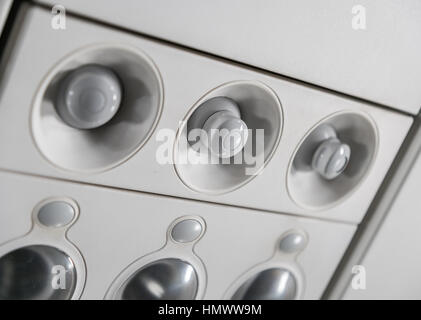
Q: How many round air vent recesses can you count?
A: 3